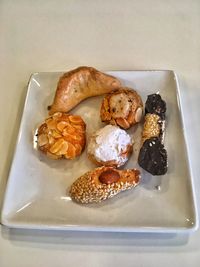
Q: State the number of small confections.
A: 6